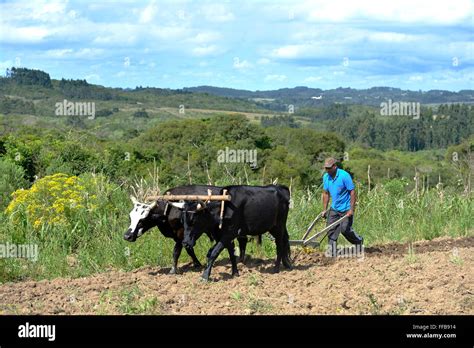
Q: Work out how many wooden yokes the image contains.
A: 1